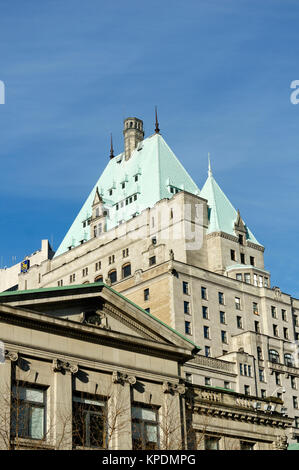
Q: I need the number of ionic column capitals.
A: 4